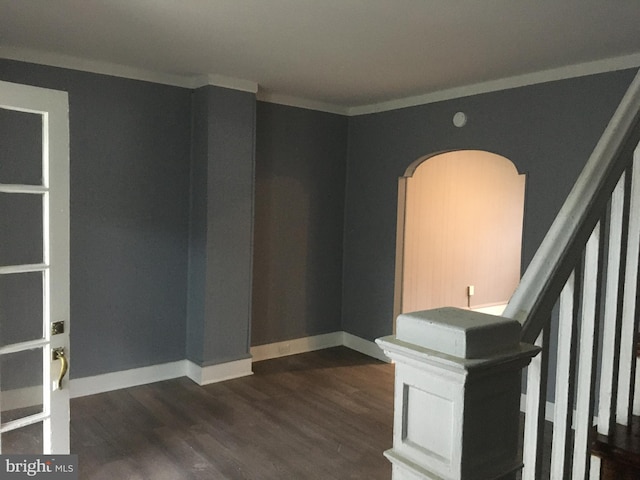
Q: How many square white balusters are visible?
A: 5